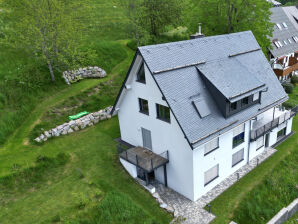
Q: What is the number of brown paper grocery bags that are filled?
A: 0